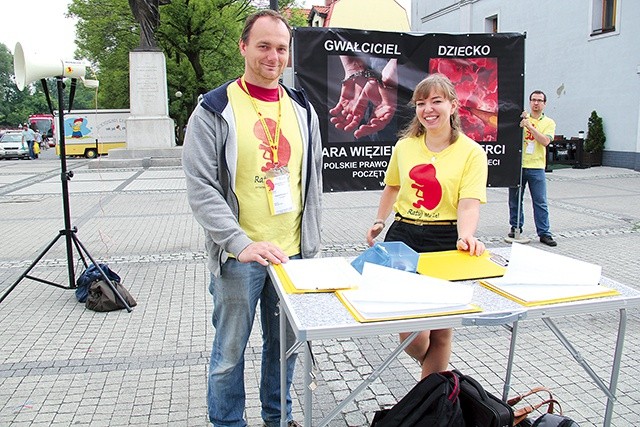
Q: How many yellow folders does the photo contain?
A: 4